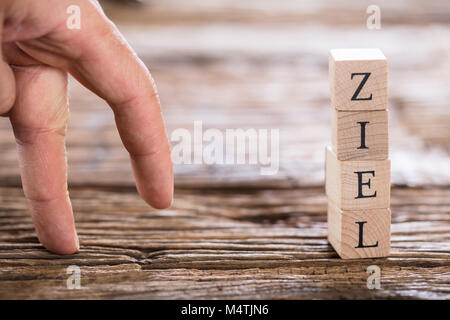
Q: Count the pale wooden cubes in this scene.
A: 4